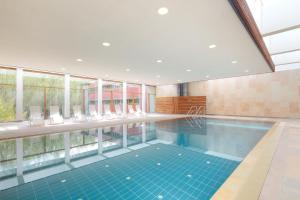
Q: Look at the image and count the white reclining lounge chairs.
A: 8